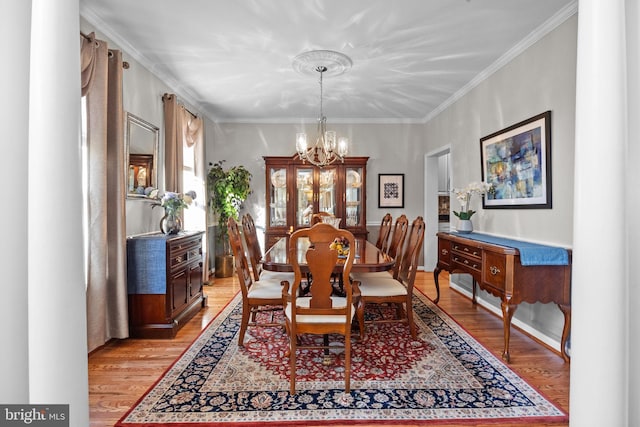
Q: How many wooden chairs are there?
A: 7